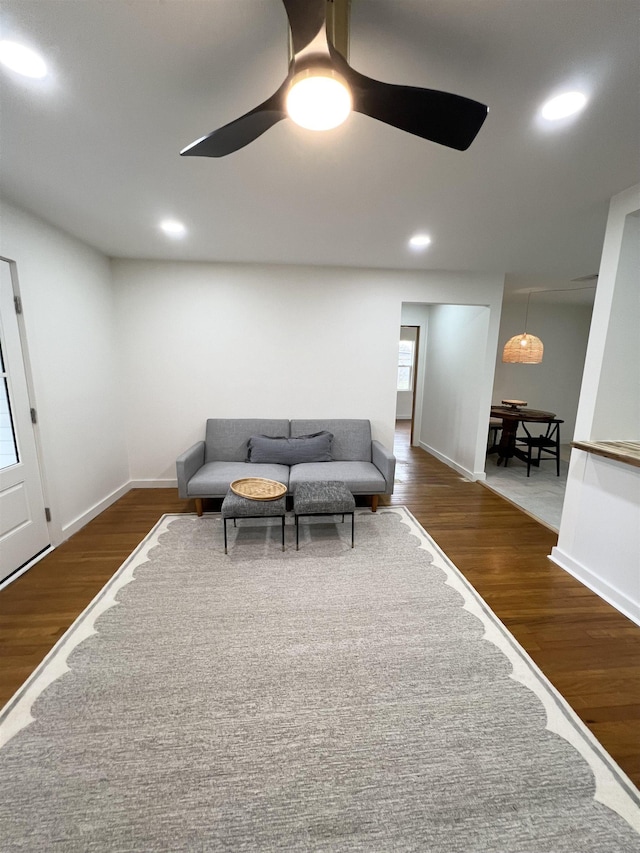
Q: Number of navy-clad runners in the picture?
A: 0